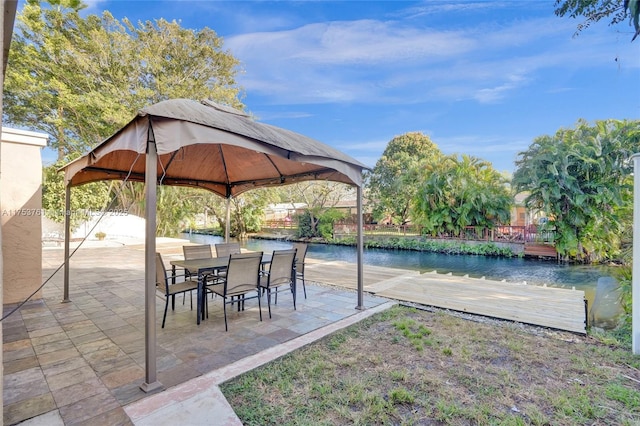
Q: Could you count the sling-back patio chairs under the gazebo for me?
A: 6